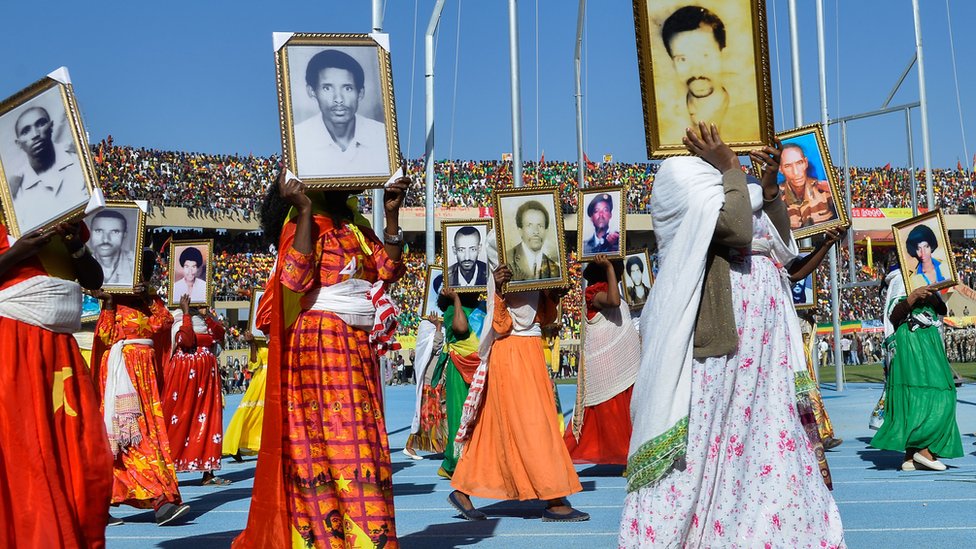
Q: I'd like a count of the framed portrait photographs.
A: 15